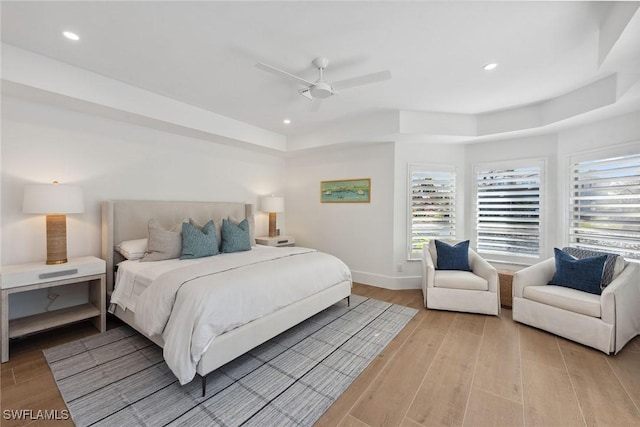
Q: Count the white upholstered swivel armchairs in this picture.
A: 2